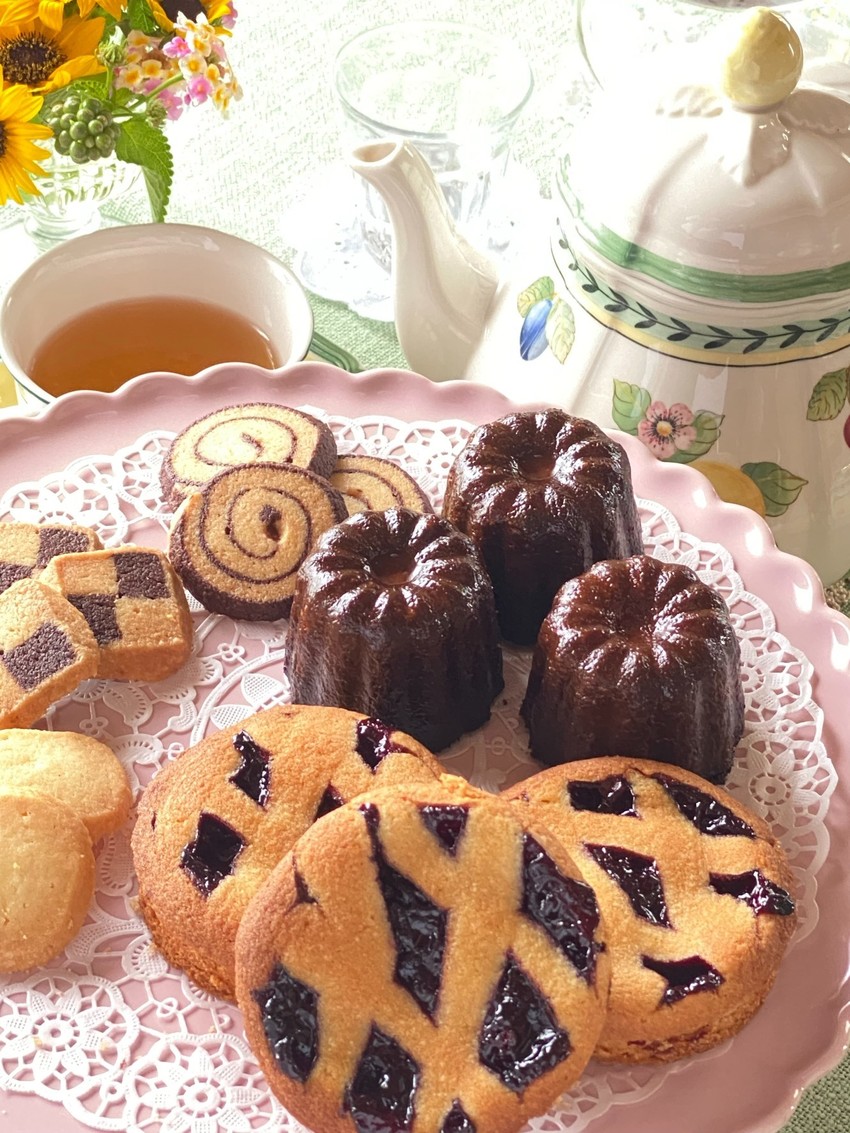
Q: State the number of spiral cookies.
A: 3